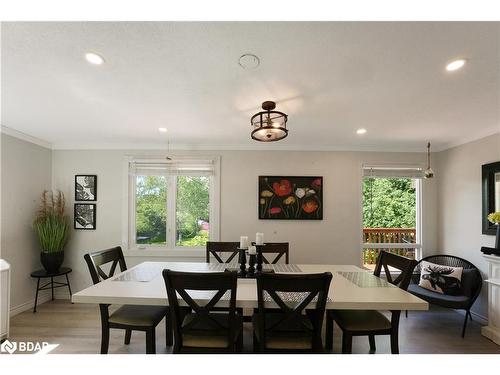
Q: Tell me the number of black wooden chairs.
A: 6